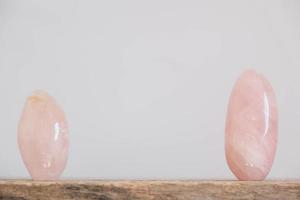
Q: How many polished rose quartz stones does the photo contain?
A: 2